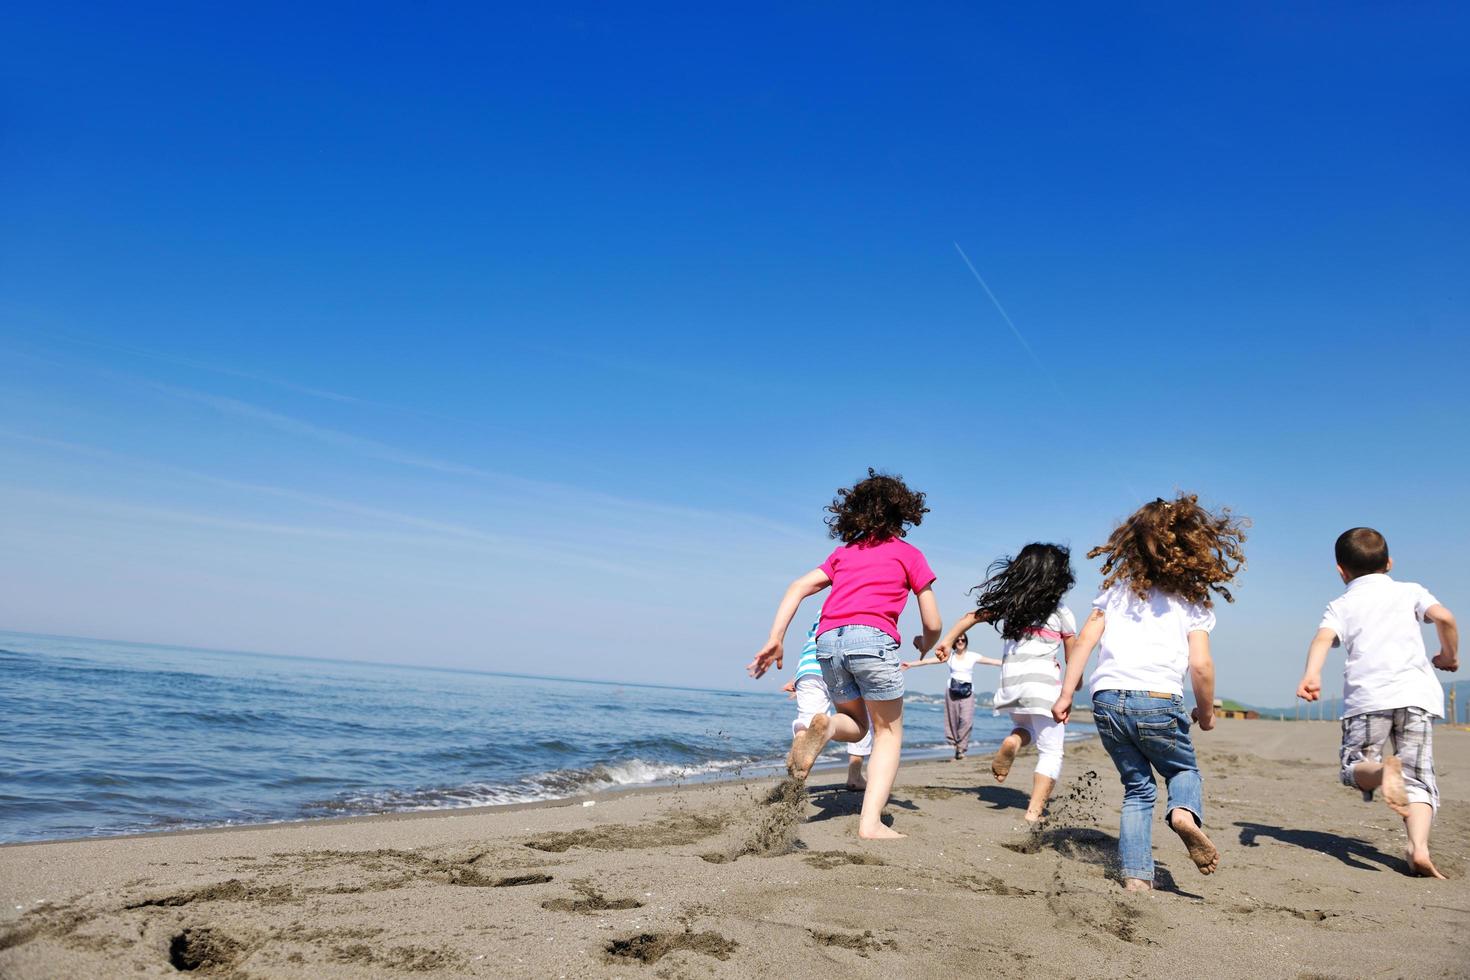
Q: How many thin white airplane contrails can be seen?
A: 1